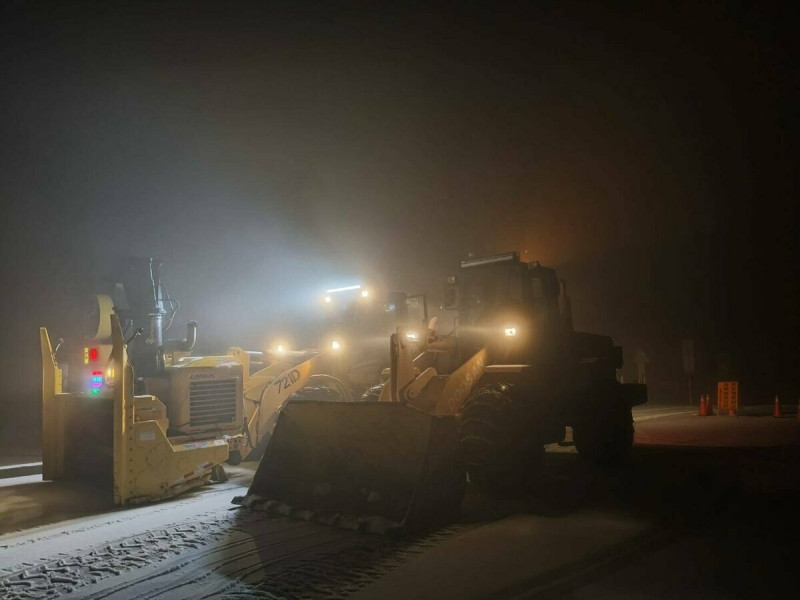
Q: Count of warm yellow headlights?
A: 6